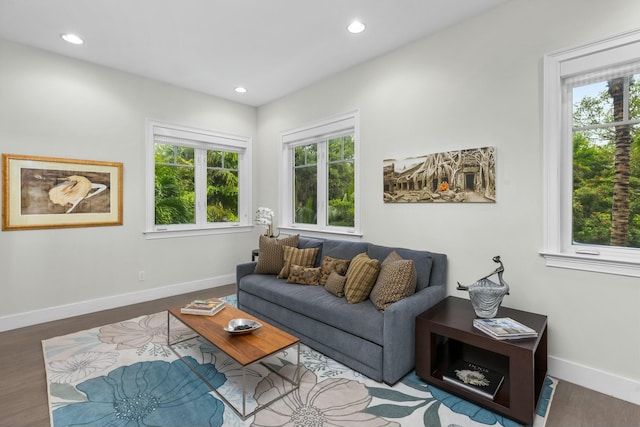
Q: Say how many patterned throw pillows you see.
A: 7